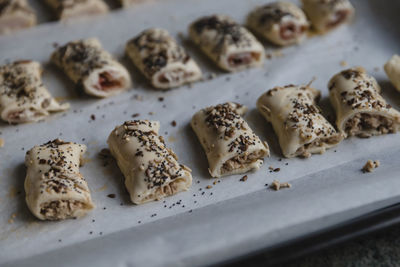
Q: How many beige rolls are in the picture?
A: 15